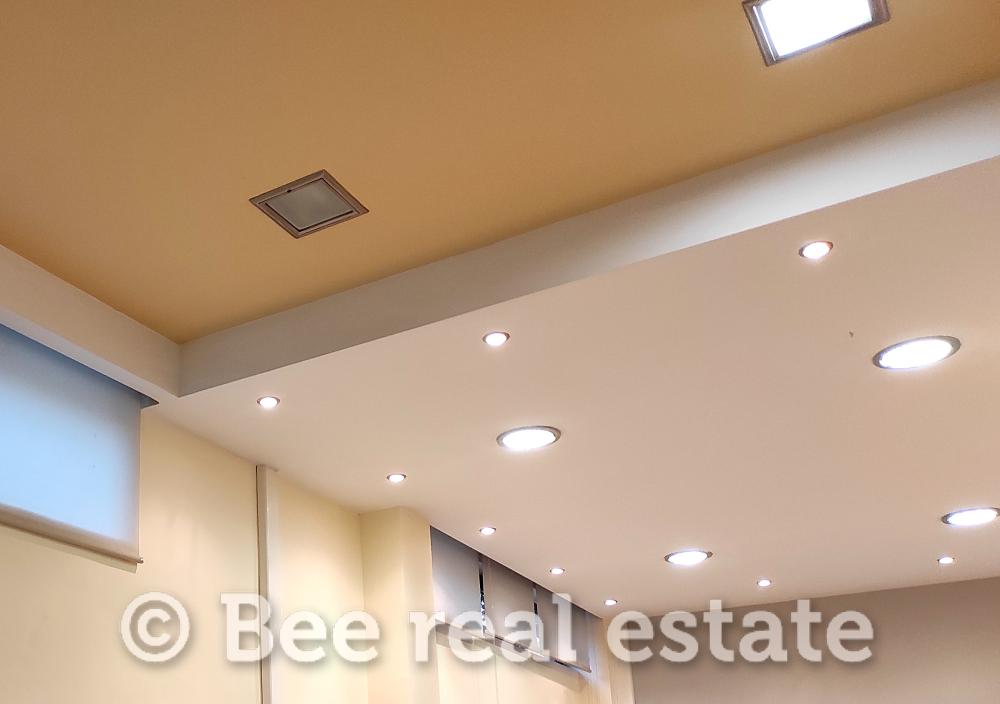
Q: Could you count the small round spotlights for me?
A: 9